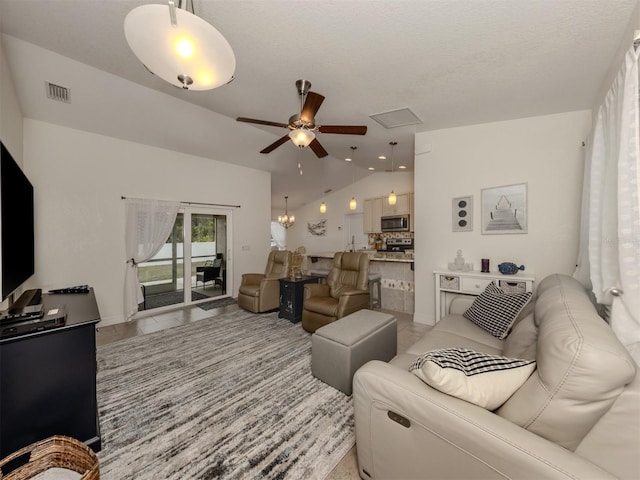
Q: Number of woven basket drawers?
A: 2